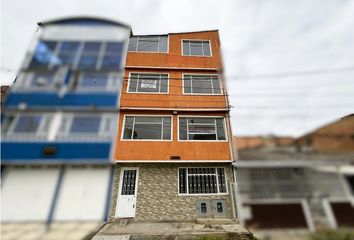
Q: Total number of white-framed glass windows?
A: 7